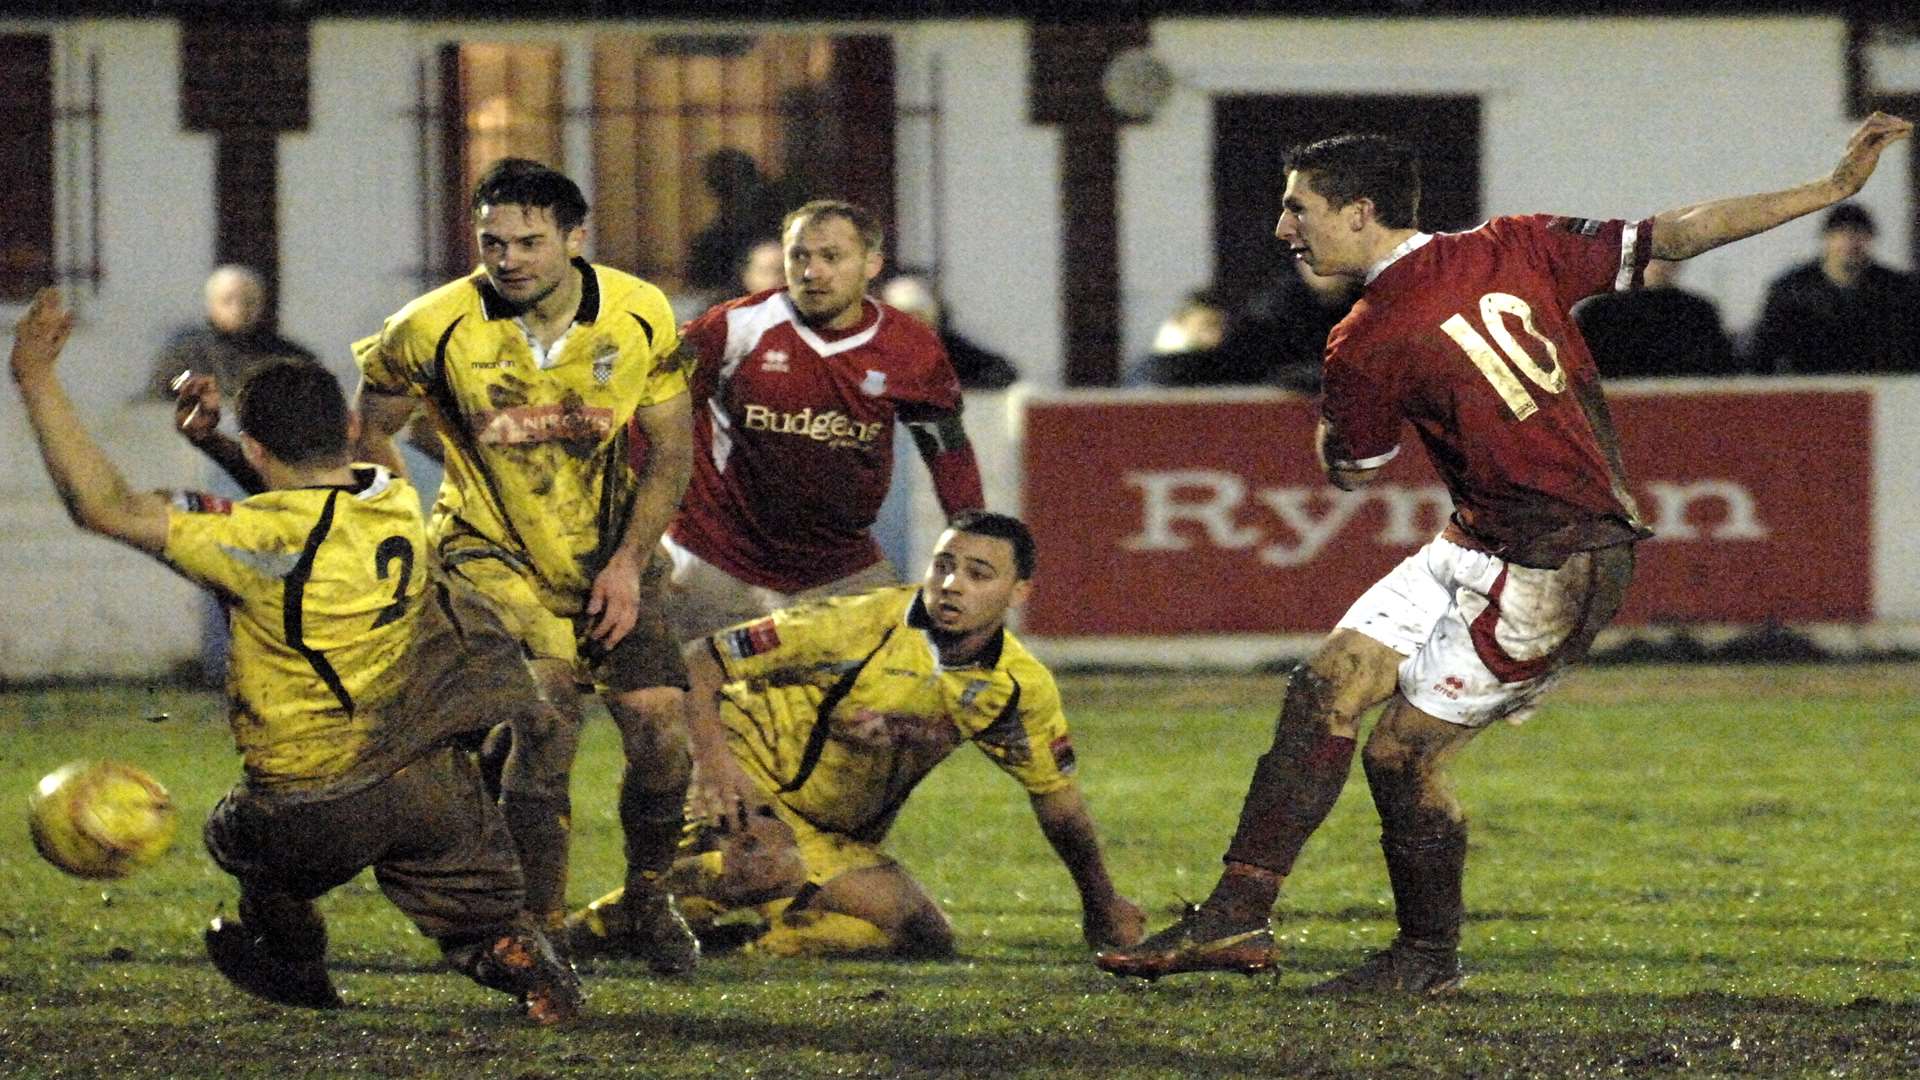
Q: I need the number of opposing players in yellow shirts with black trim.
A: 3